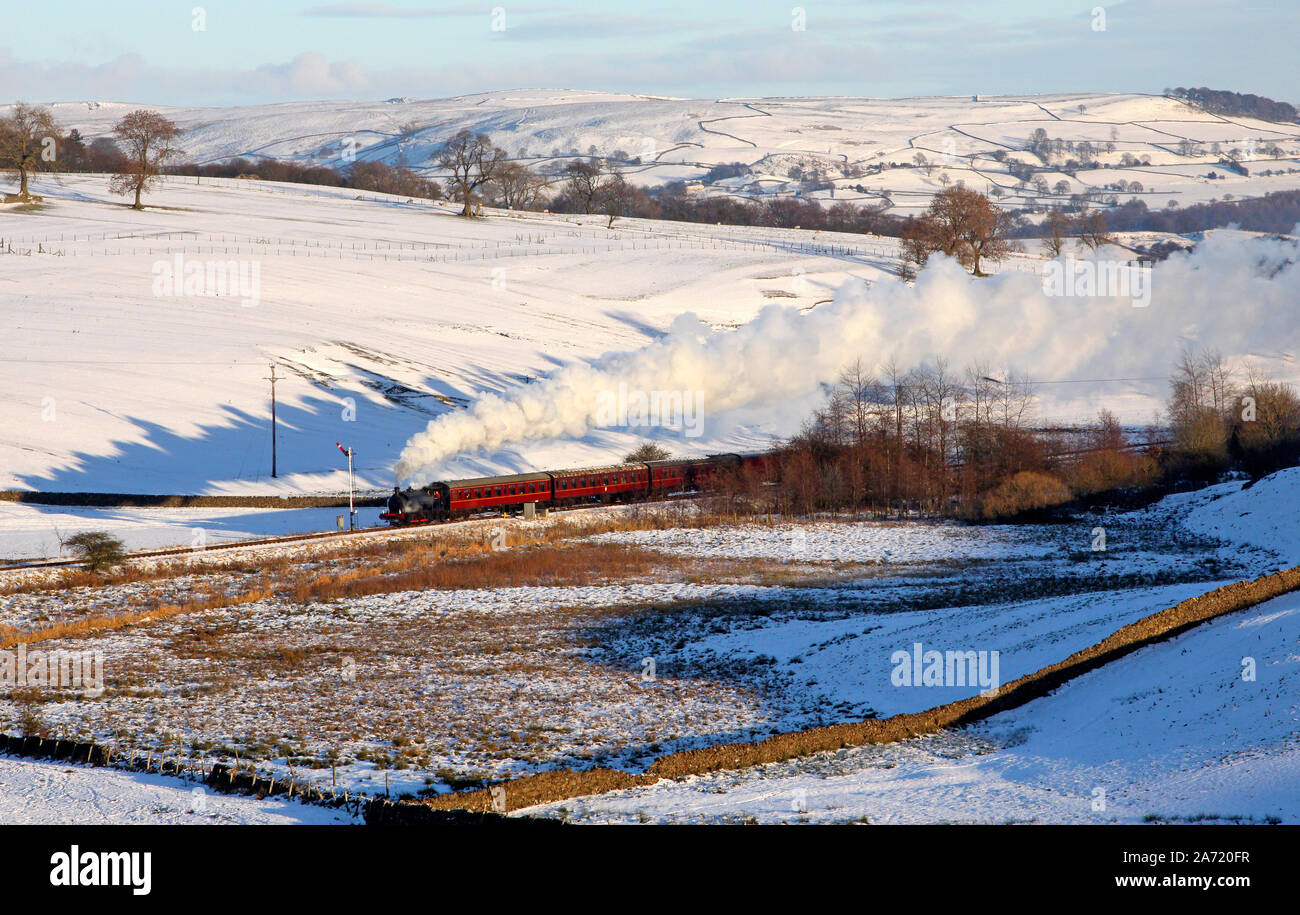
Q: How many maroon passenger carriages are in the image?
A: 4